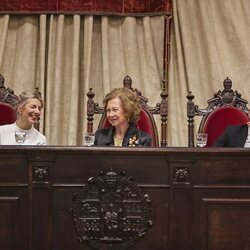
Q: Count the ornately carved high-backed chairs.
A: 3